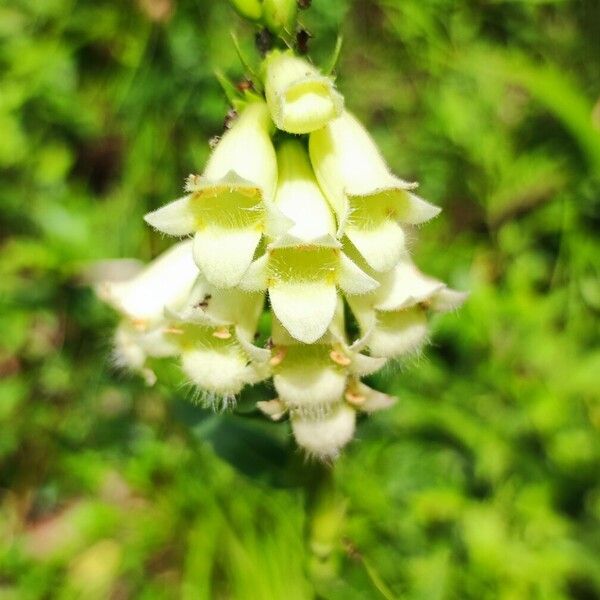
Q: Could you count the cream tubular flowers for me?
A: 9